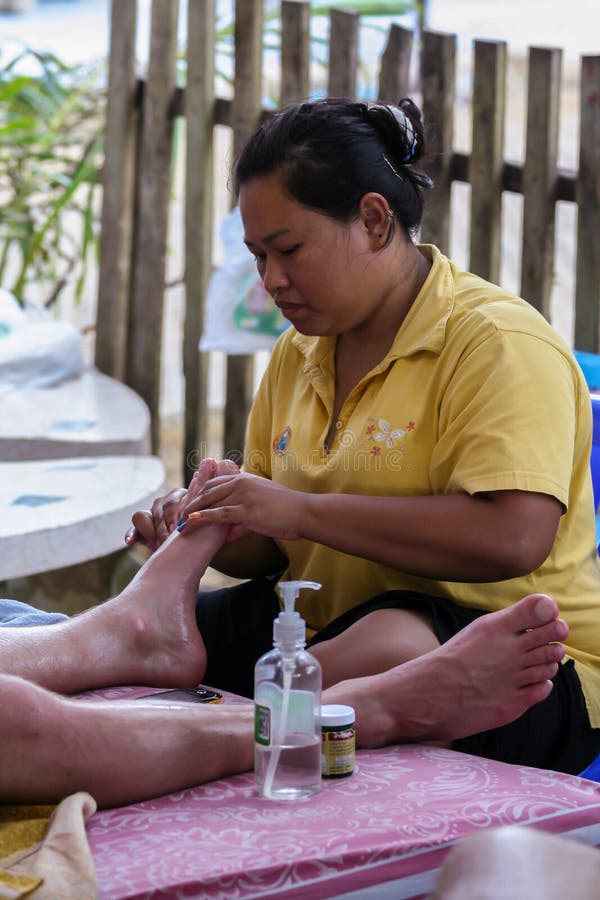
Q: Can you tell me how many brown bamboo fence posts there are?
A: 11